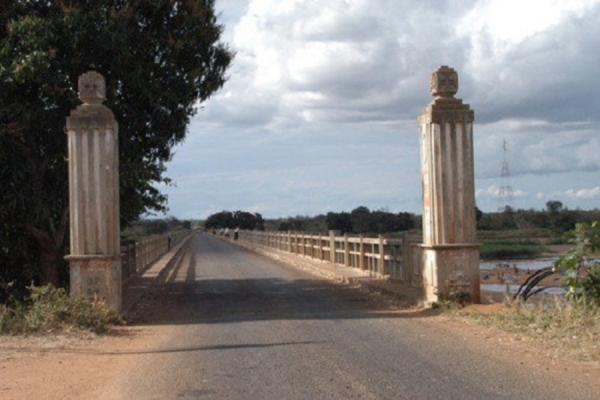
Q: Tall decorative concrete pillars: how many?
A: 2